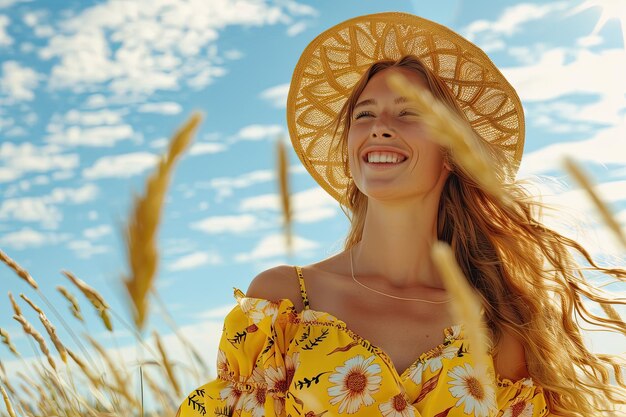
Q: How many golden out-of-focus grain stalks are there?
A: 5